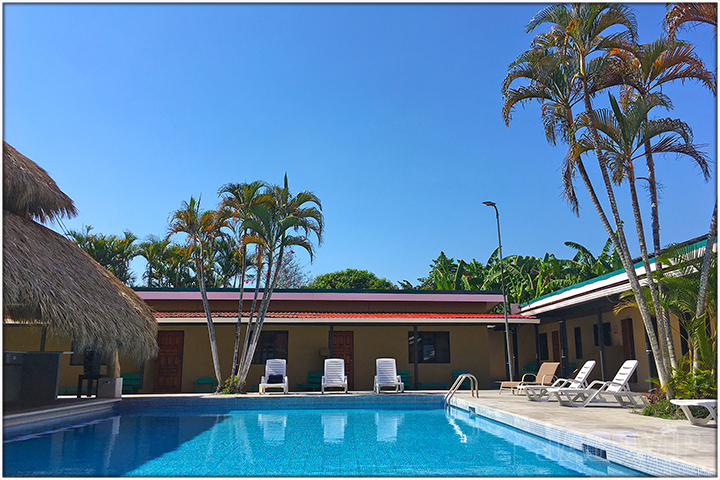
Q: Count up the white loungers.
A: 6